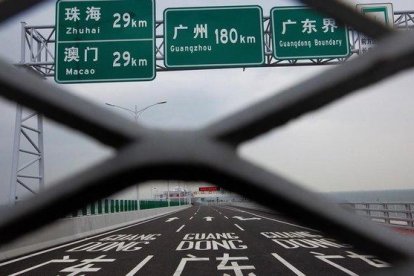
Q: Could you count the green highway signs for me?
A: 3